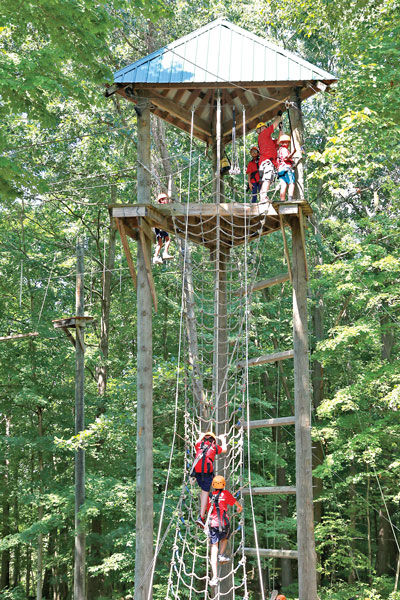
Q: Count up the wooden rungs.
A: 5